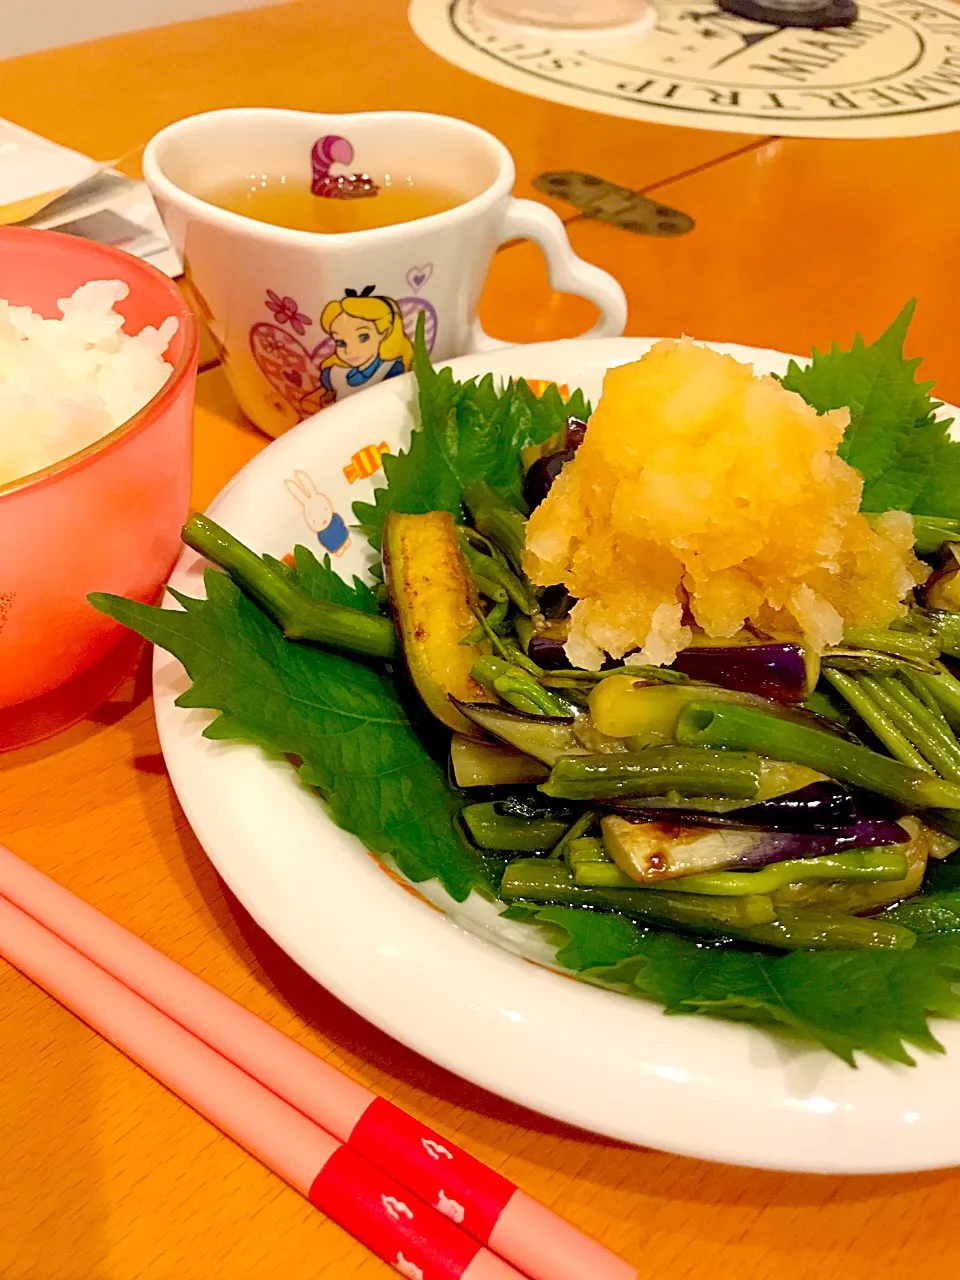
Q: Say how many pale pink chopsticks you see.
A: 2